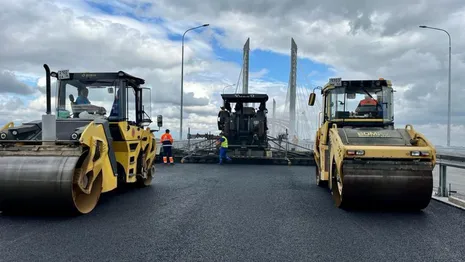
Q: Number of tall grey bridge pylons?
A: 2